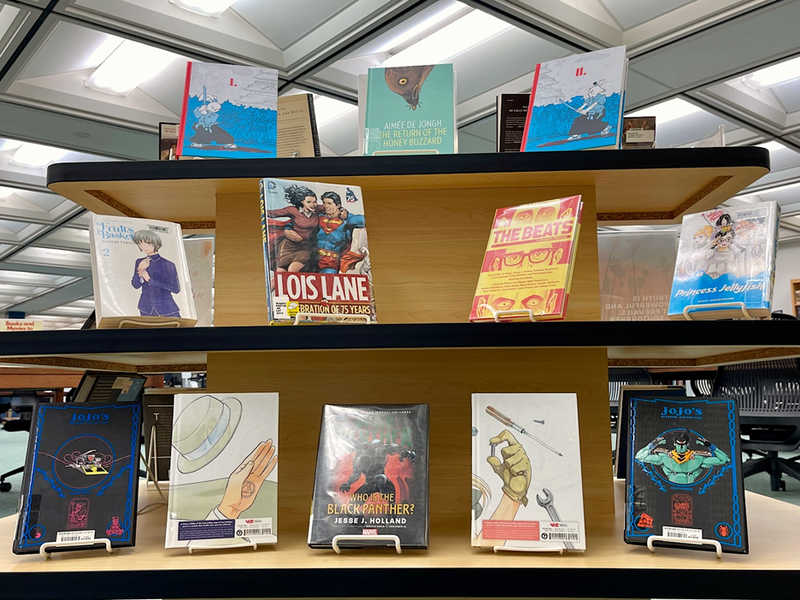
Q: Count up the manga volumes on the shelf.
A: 6